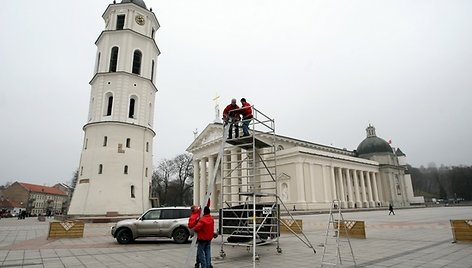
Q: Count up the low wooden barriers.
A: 4